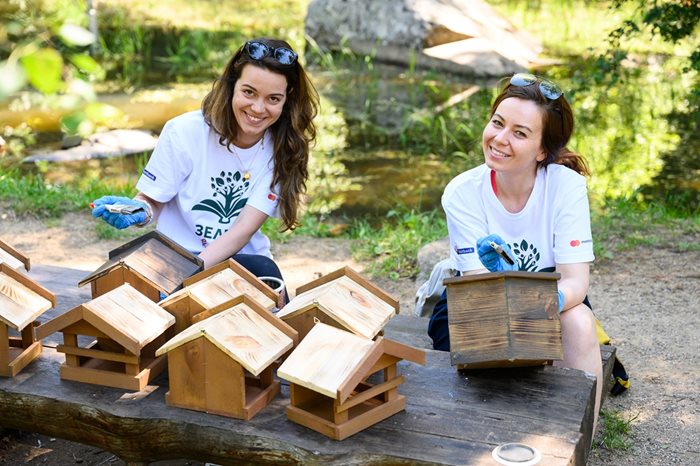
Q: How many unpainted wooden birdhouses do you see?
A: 7